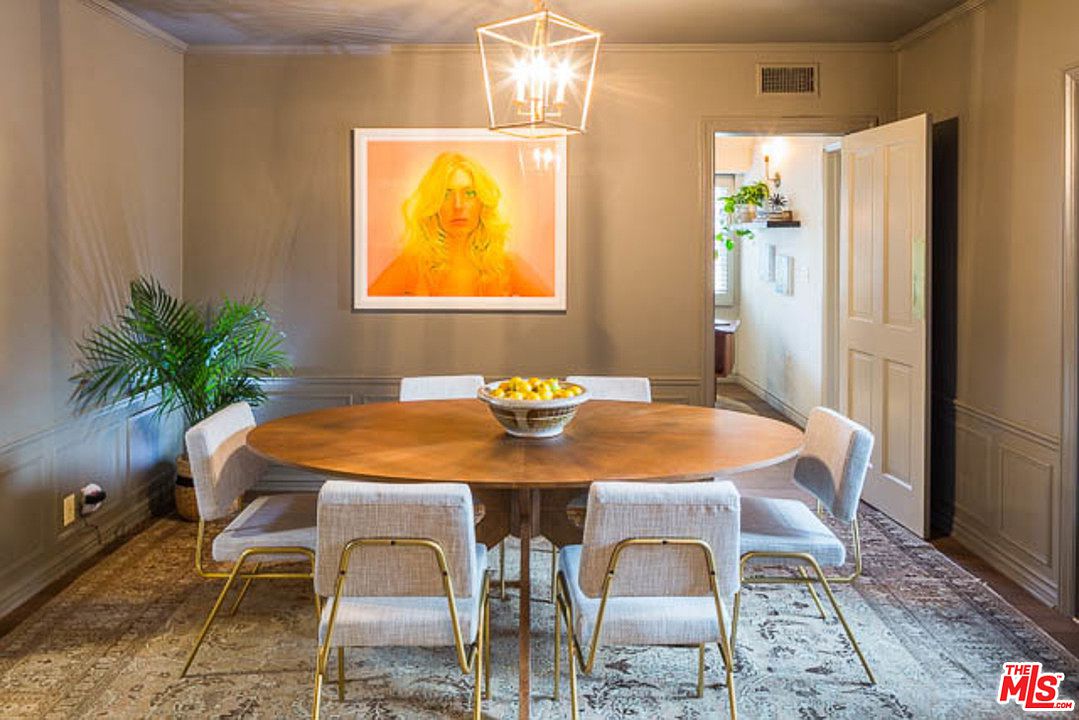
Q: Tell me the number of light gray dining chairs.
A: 6